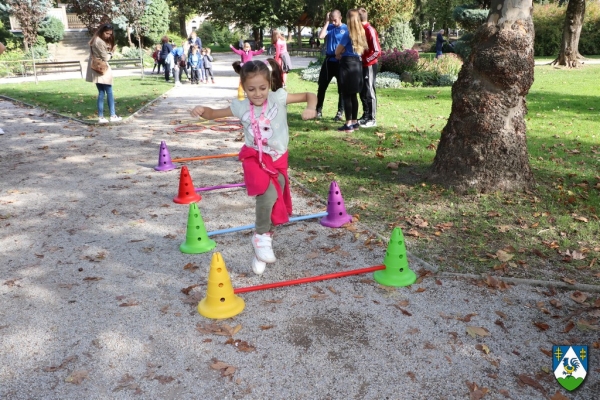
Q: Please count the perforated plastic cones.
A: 6